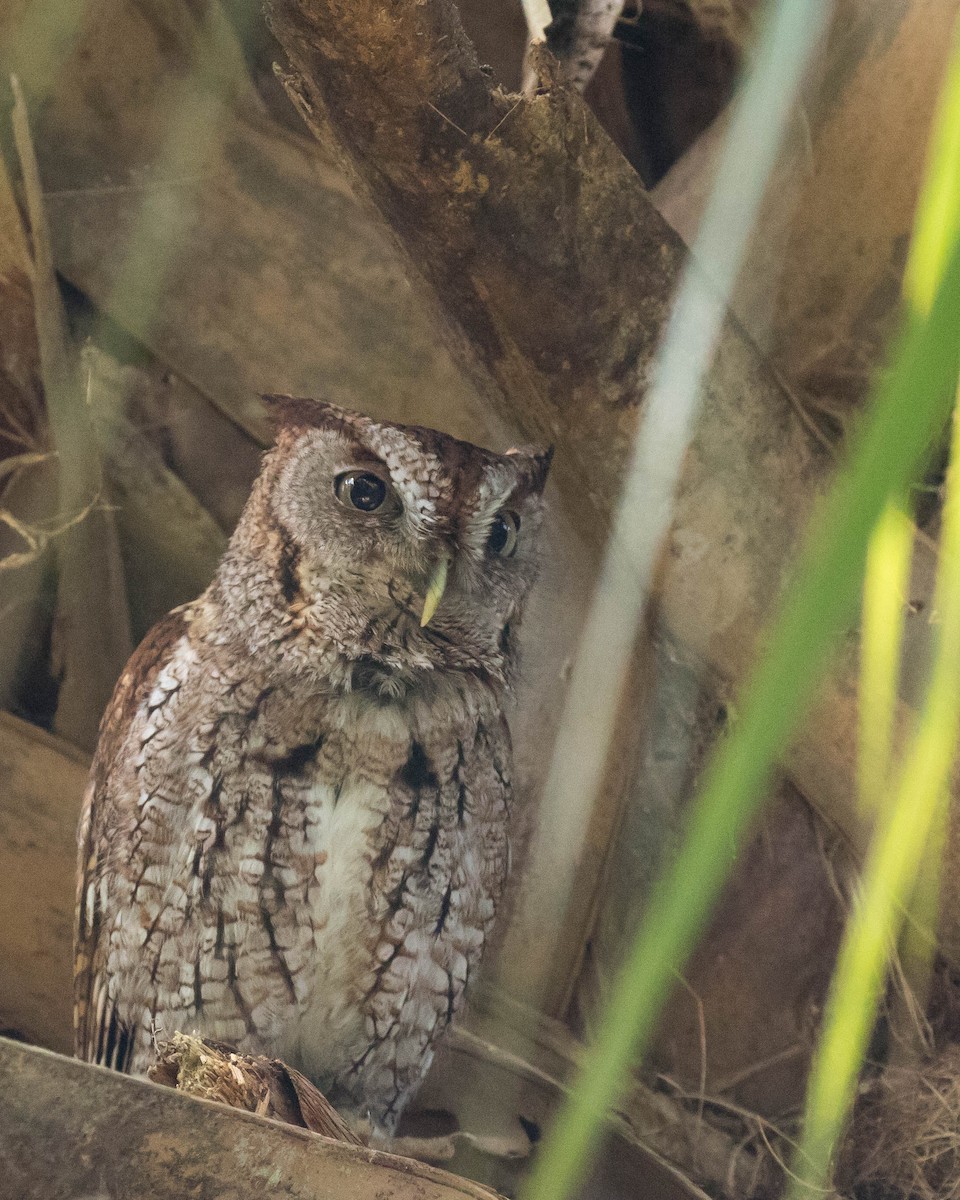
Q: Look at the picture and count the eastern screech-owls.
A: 1